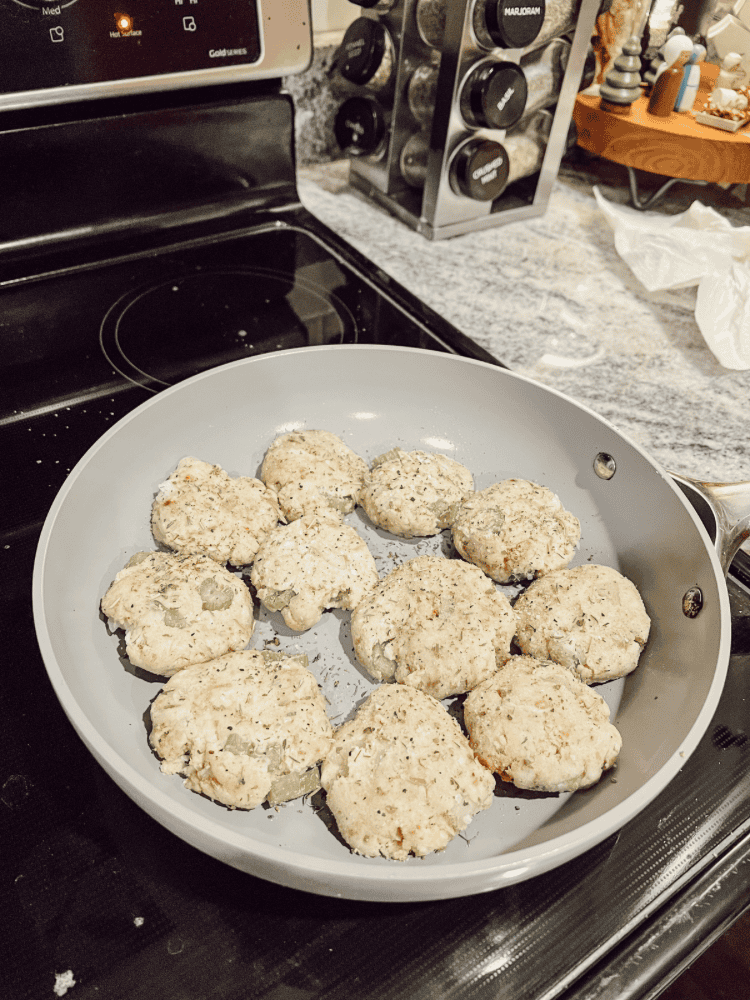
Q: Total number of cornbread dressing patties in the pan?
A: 11